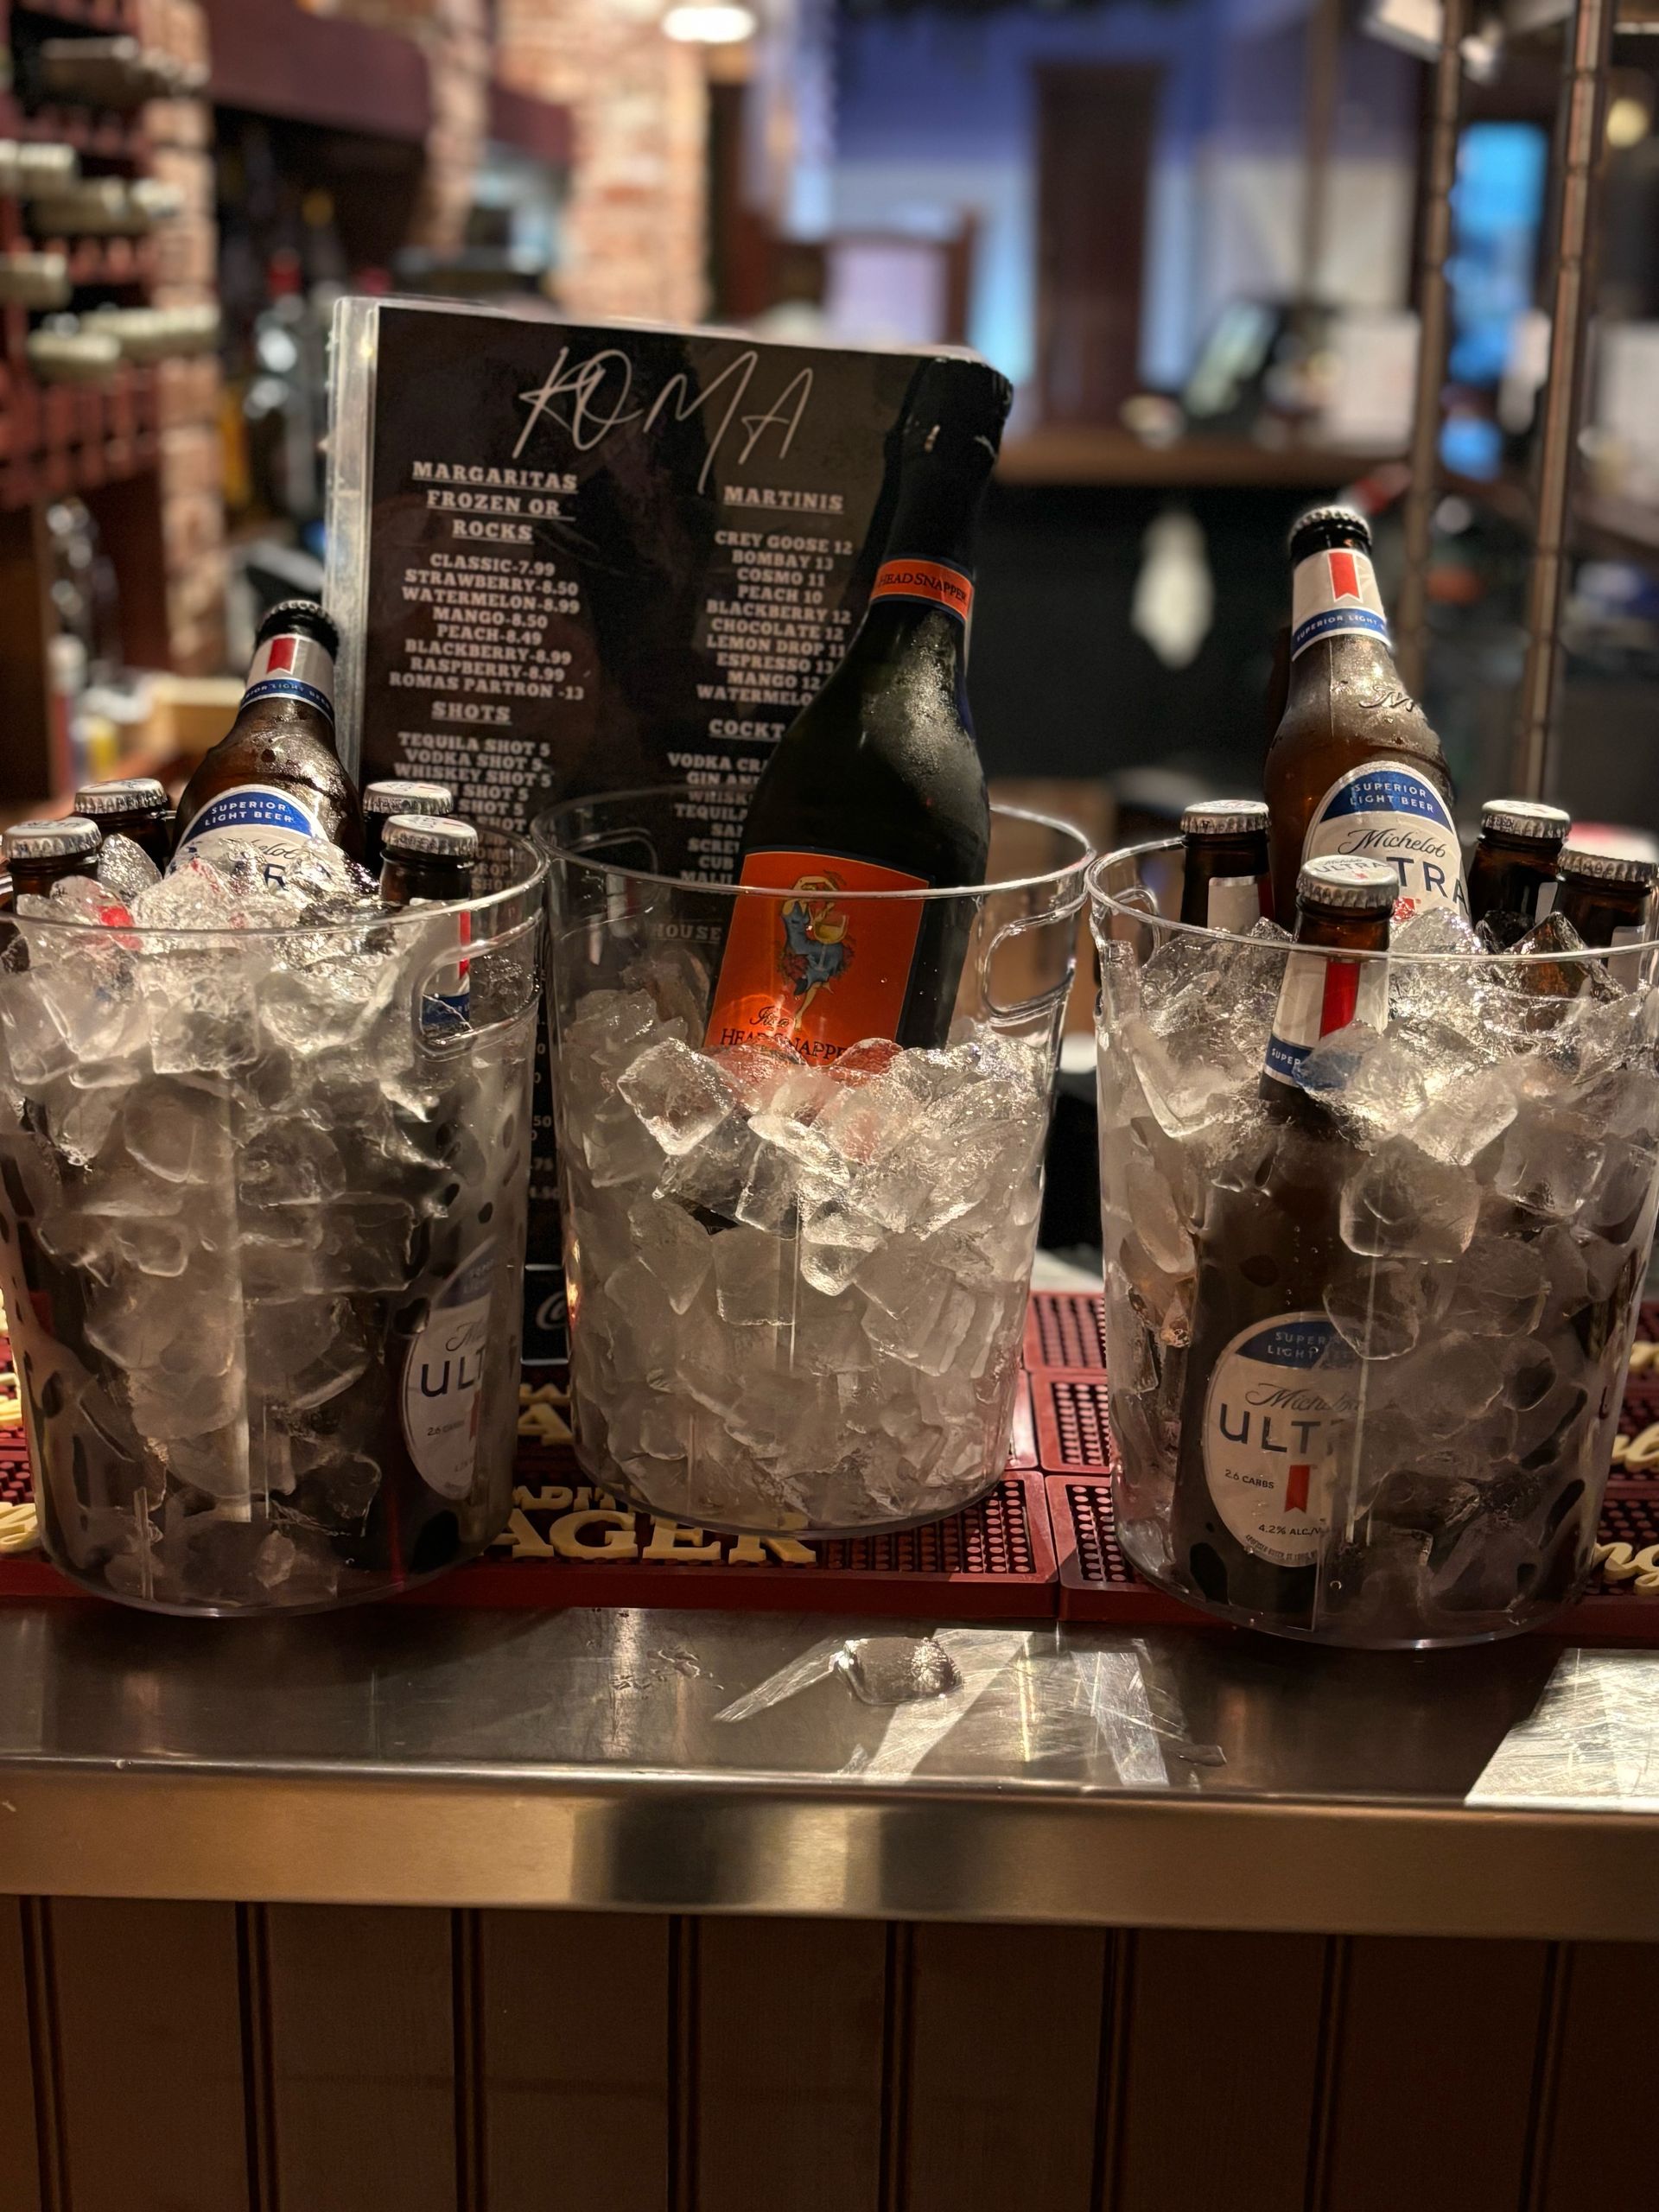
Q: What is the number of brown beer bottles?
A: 10